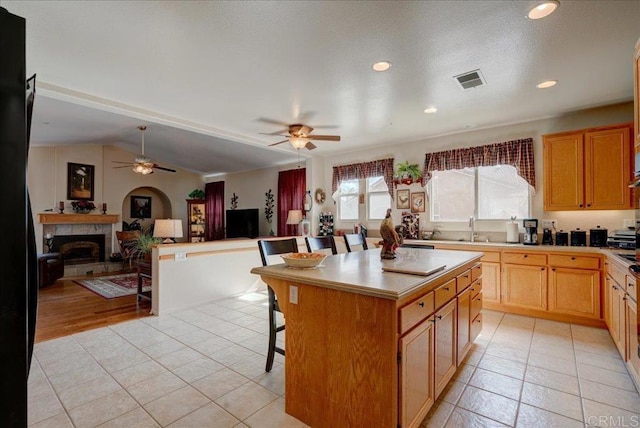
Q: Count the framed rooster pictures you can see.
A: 2